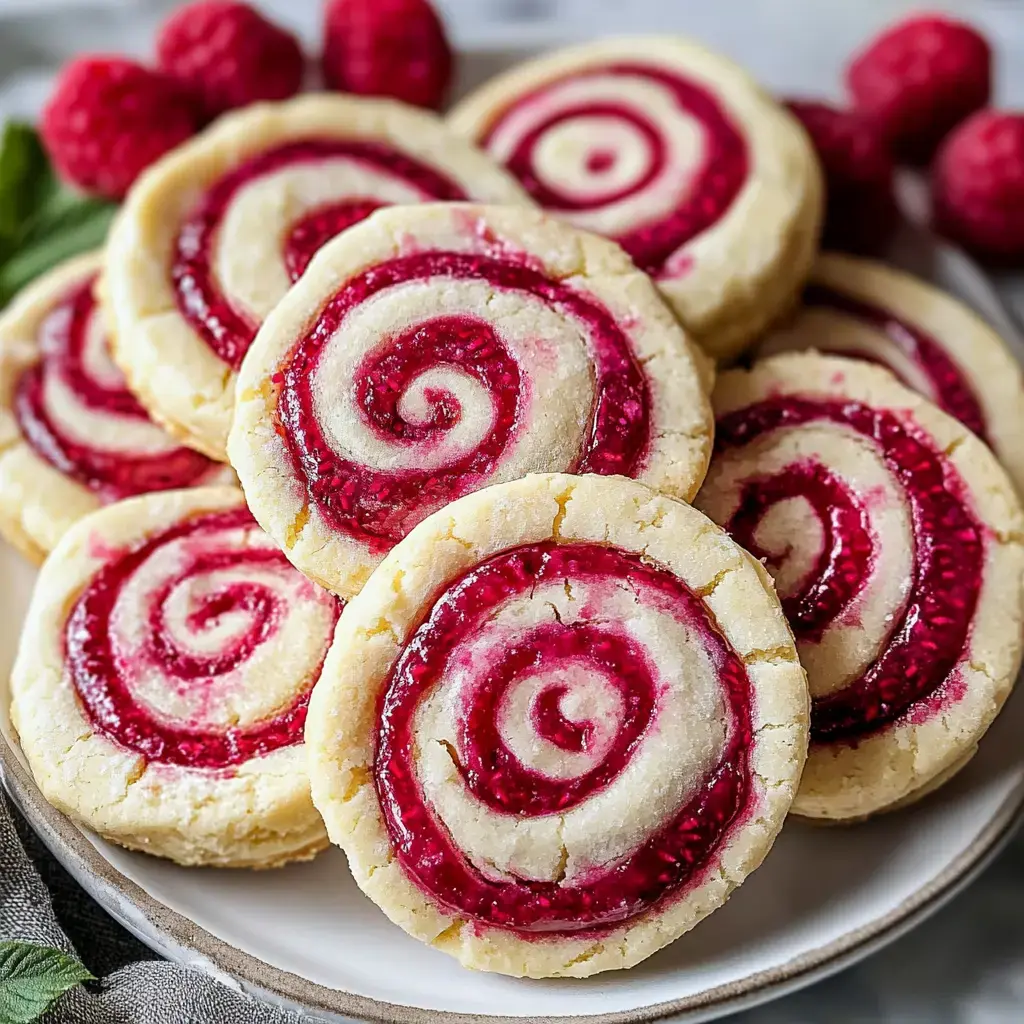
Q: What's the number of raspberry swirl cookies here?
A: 8